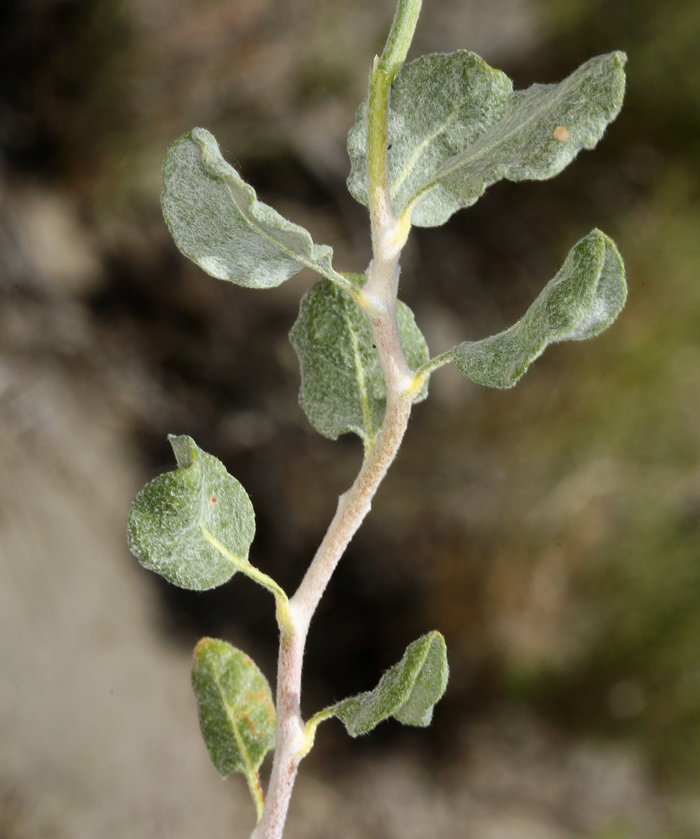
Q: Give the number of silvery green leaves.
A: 8